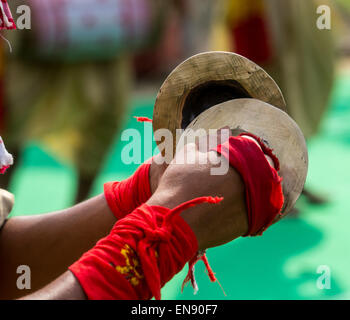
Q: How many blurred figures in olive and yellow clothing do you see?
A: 2